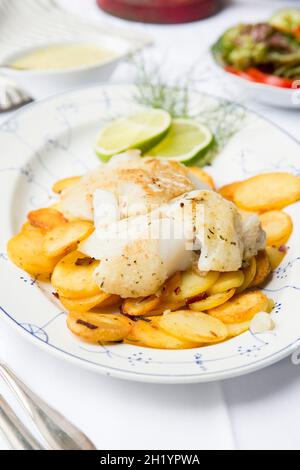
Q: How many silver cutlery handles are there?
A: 2